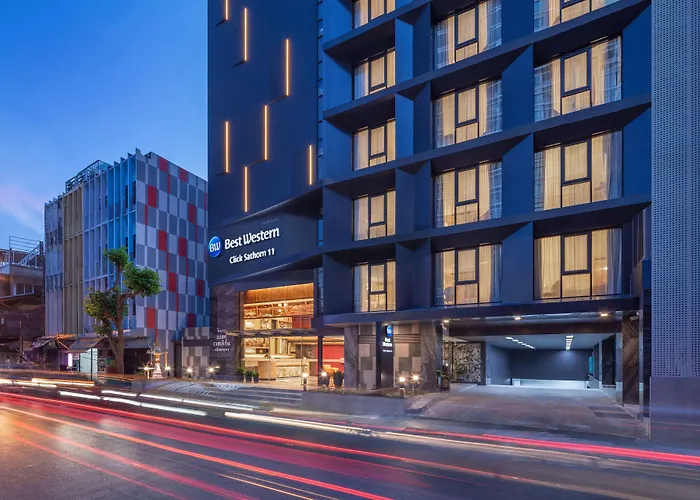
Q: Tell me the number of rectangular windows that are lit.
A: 13